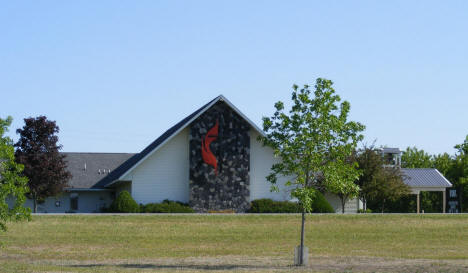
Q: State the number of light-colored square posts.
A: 2